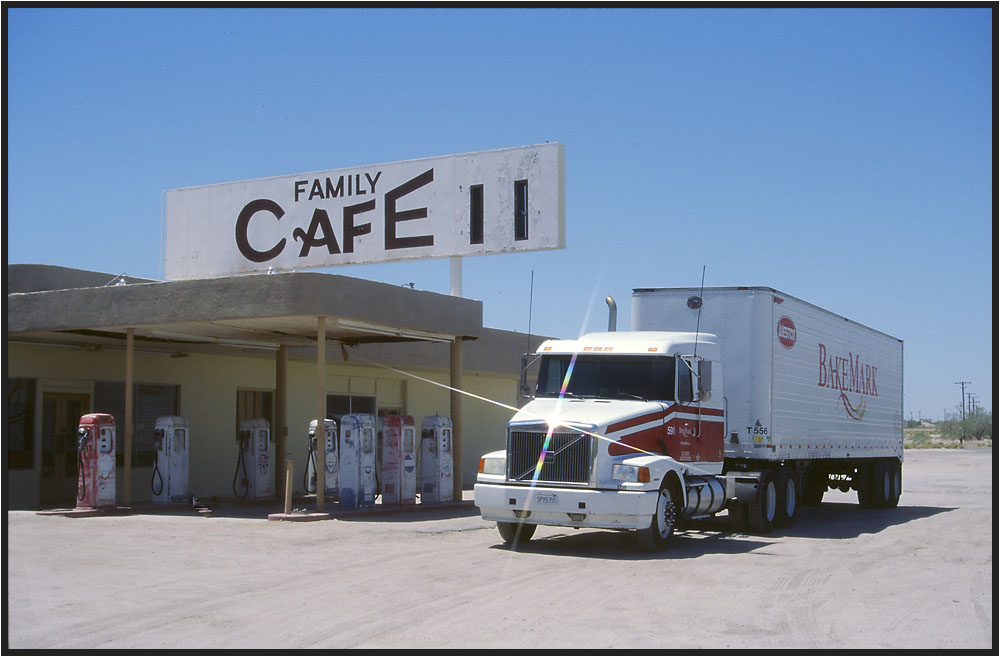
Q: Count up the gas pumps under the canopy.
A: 7